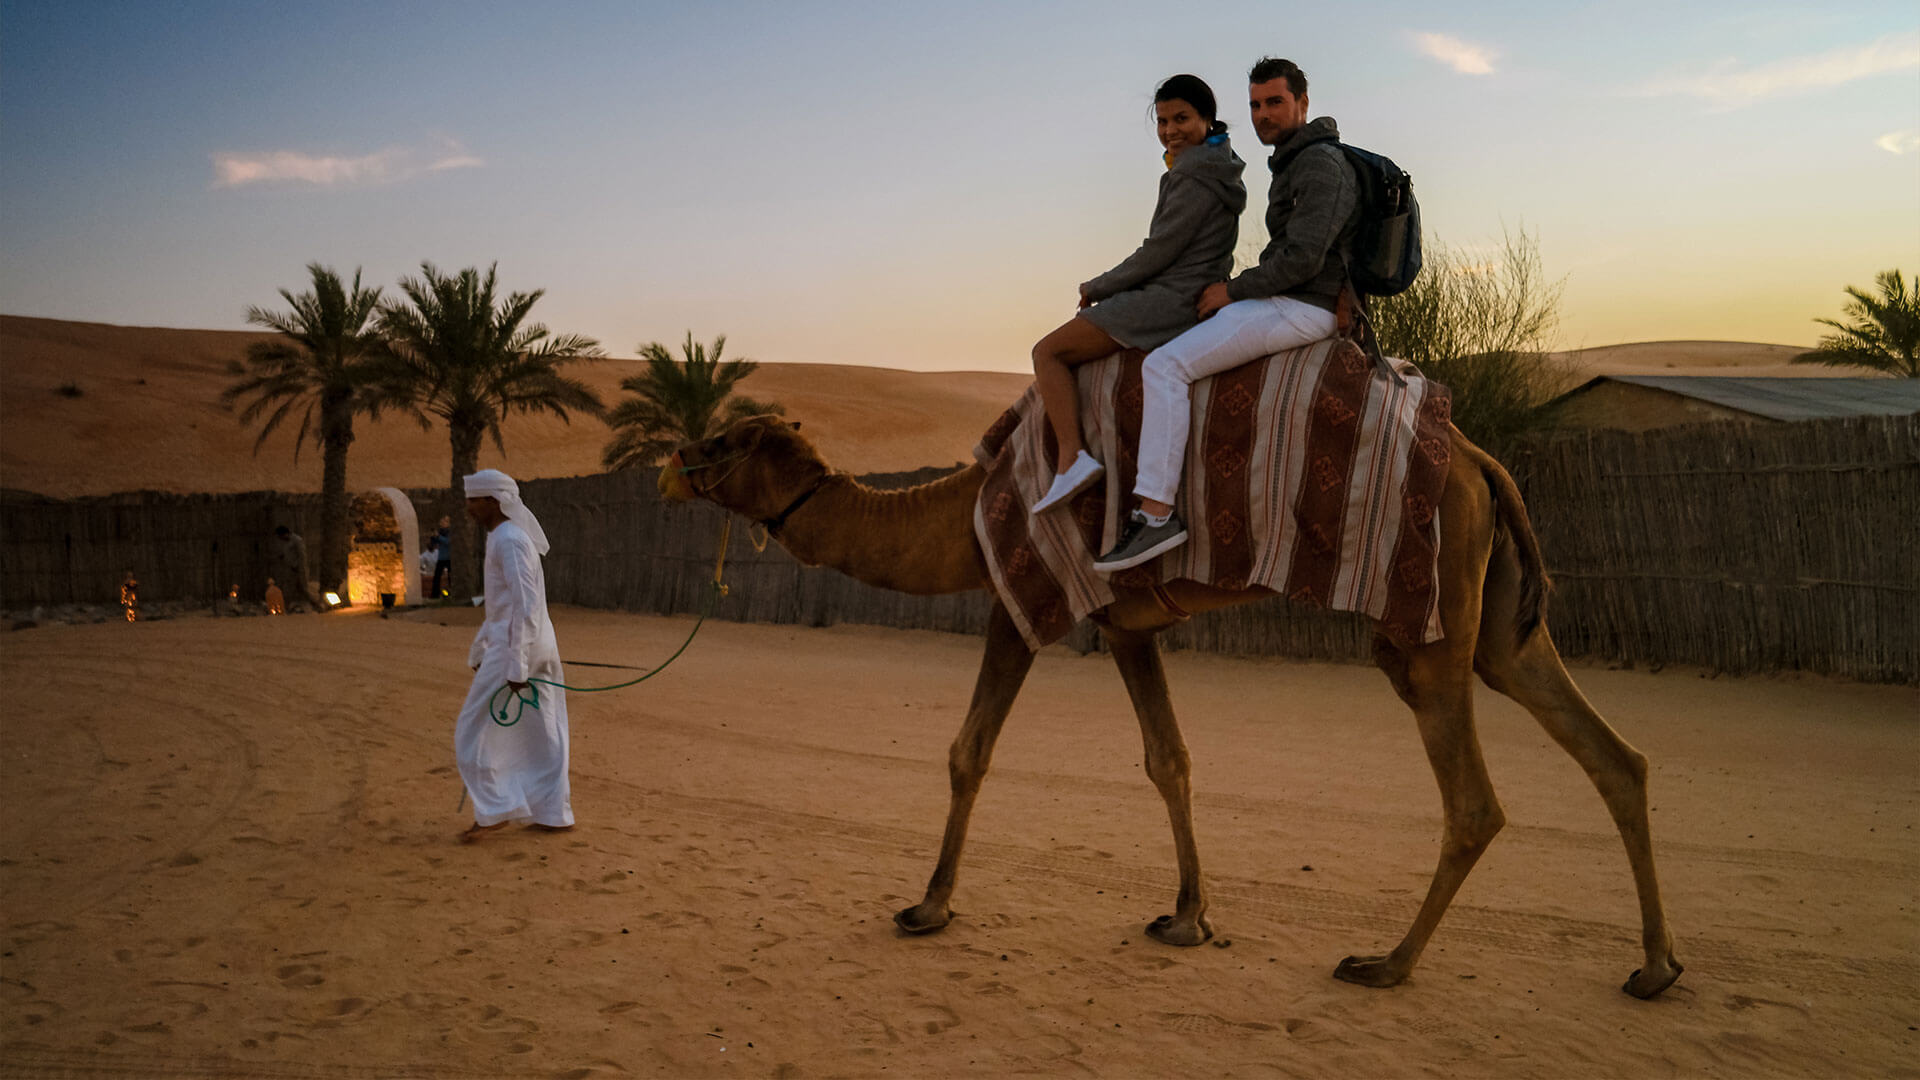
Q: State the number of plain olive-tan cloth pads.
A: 0